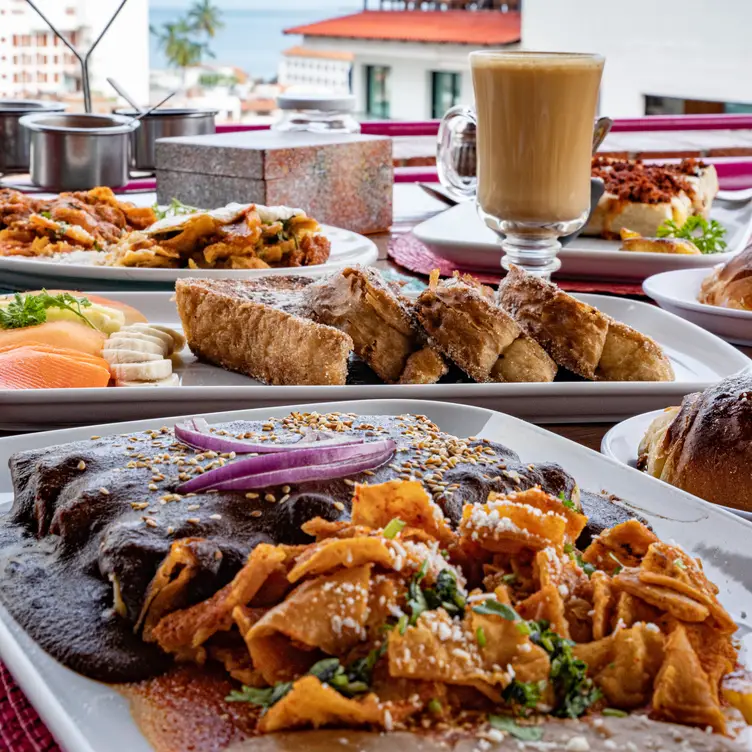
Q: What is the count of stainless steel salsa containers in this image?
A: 3